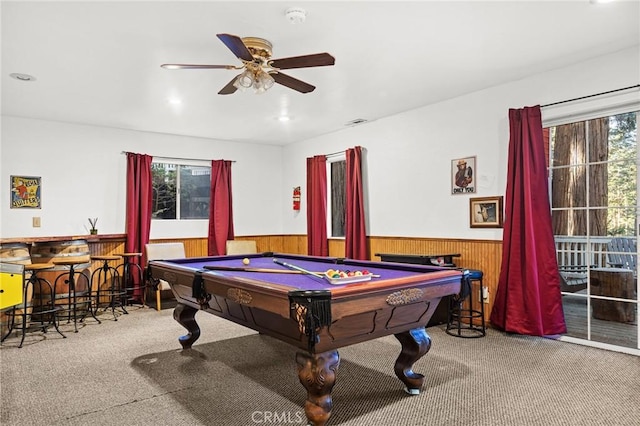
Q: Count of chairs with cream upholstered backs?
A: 2